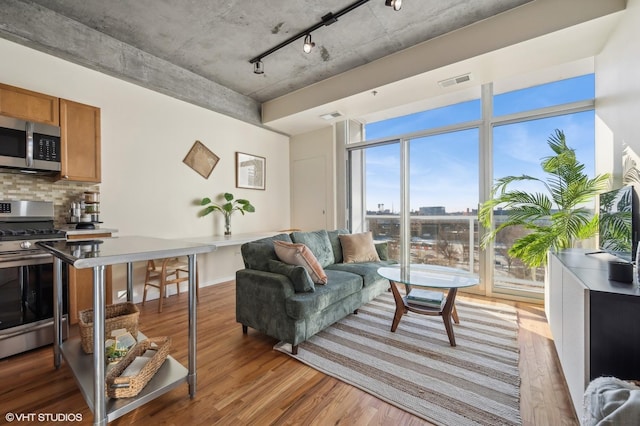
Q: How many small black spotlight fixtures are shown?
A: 3